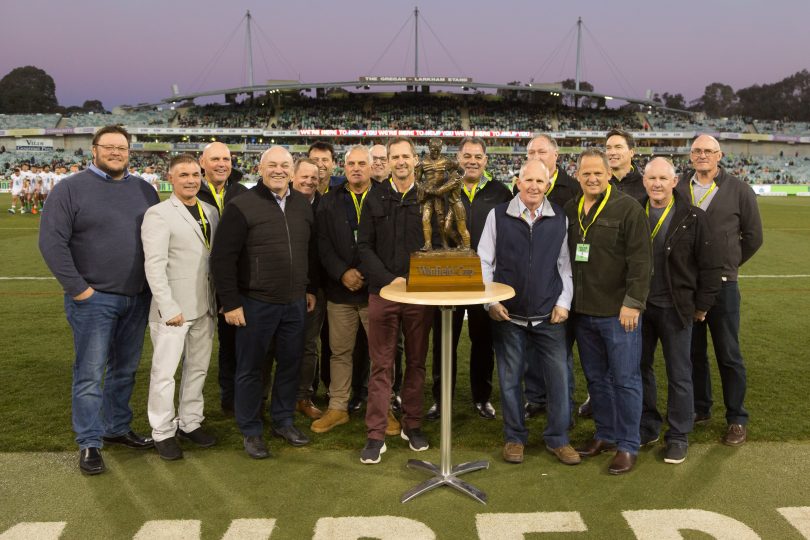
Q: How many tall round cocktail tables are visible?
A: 1